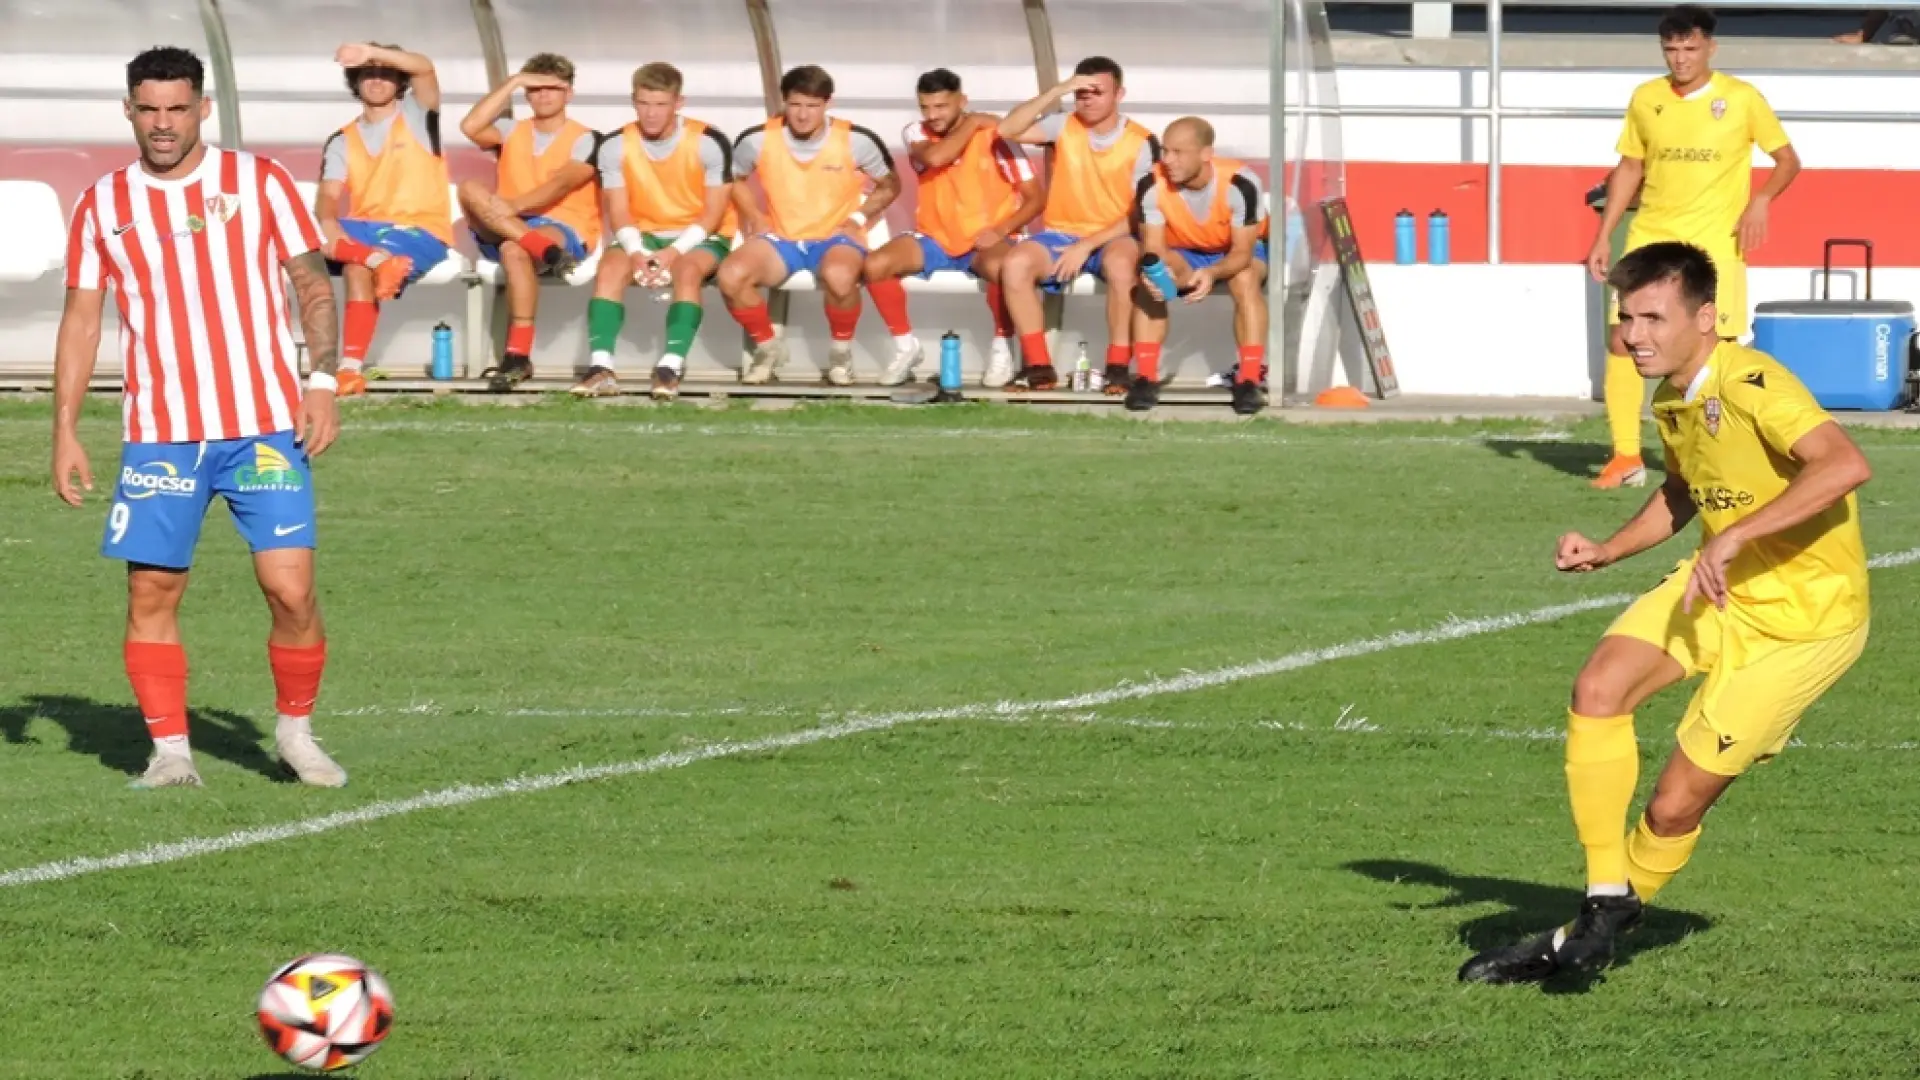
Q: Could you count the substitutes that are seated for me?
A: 7